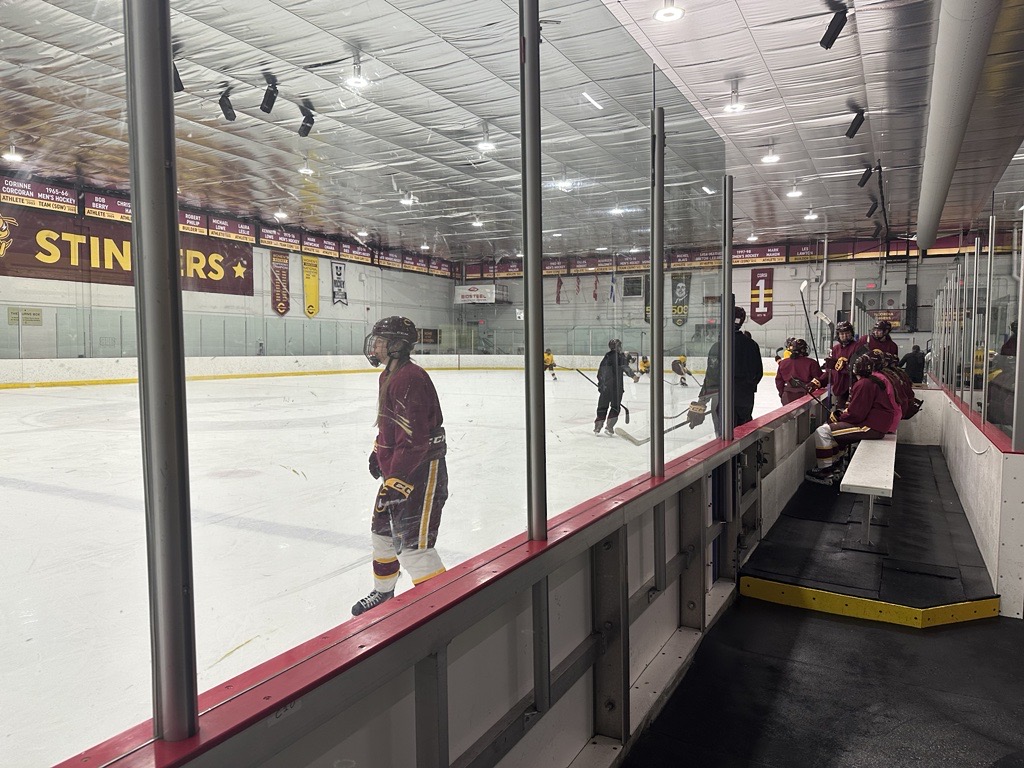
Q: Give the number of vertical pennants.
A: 6